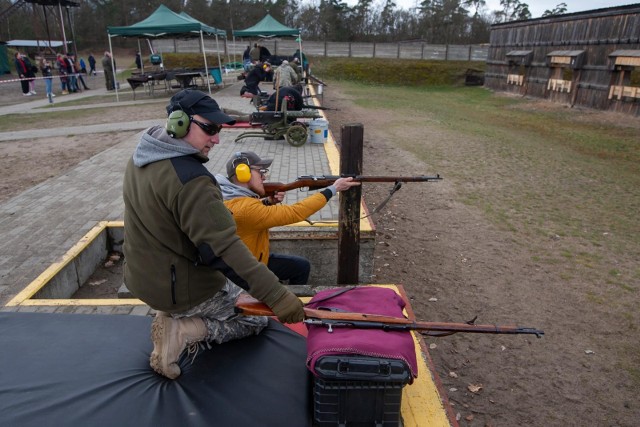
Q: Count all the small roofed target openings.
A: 3